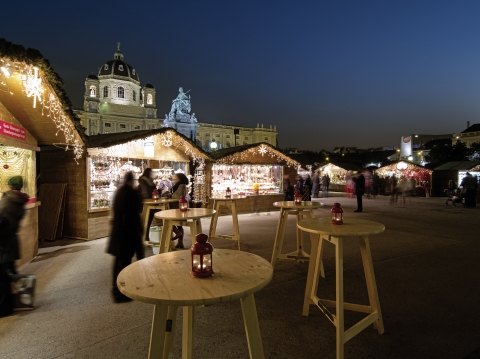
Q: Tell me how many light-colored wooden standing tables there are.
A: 6